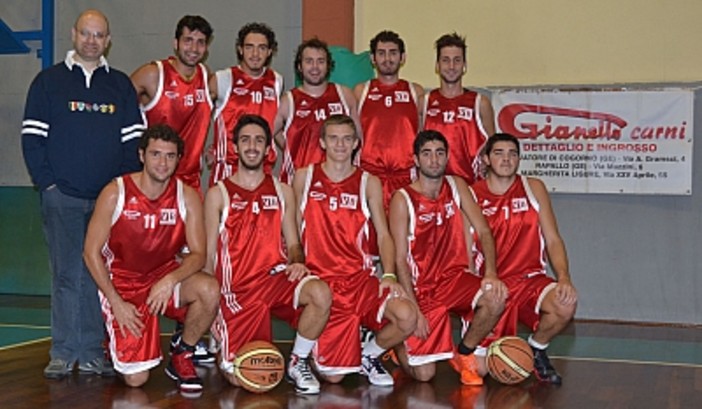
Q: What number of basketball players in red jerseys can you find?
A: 10